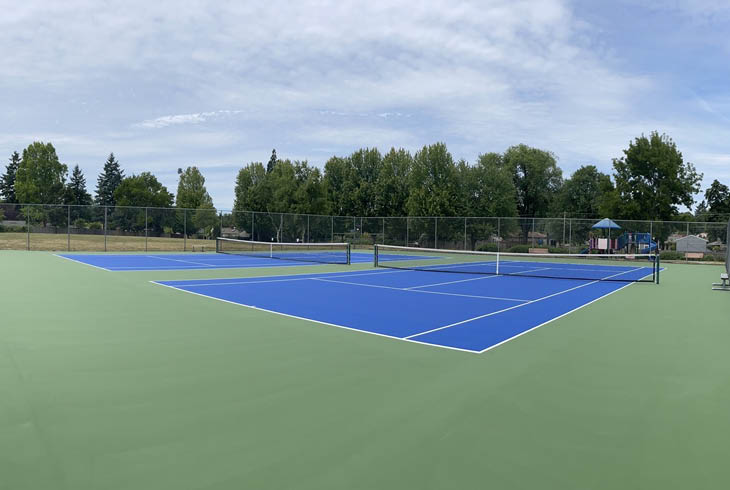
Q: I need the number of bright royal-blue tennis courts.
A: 2